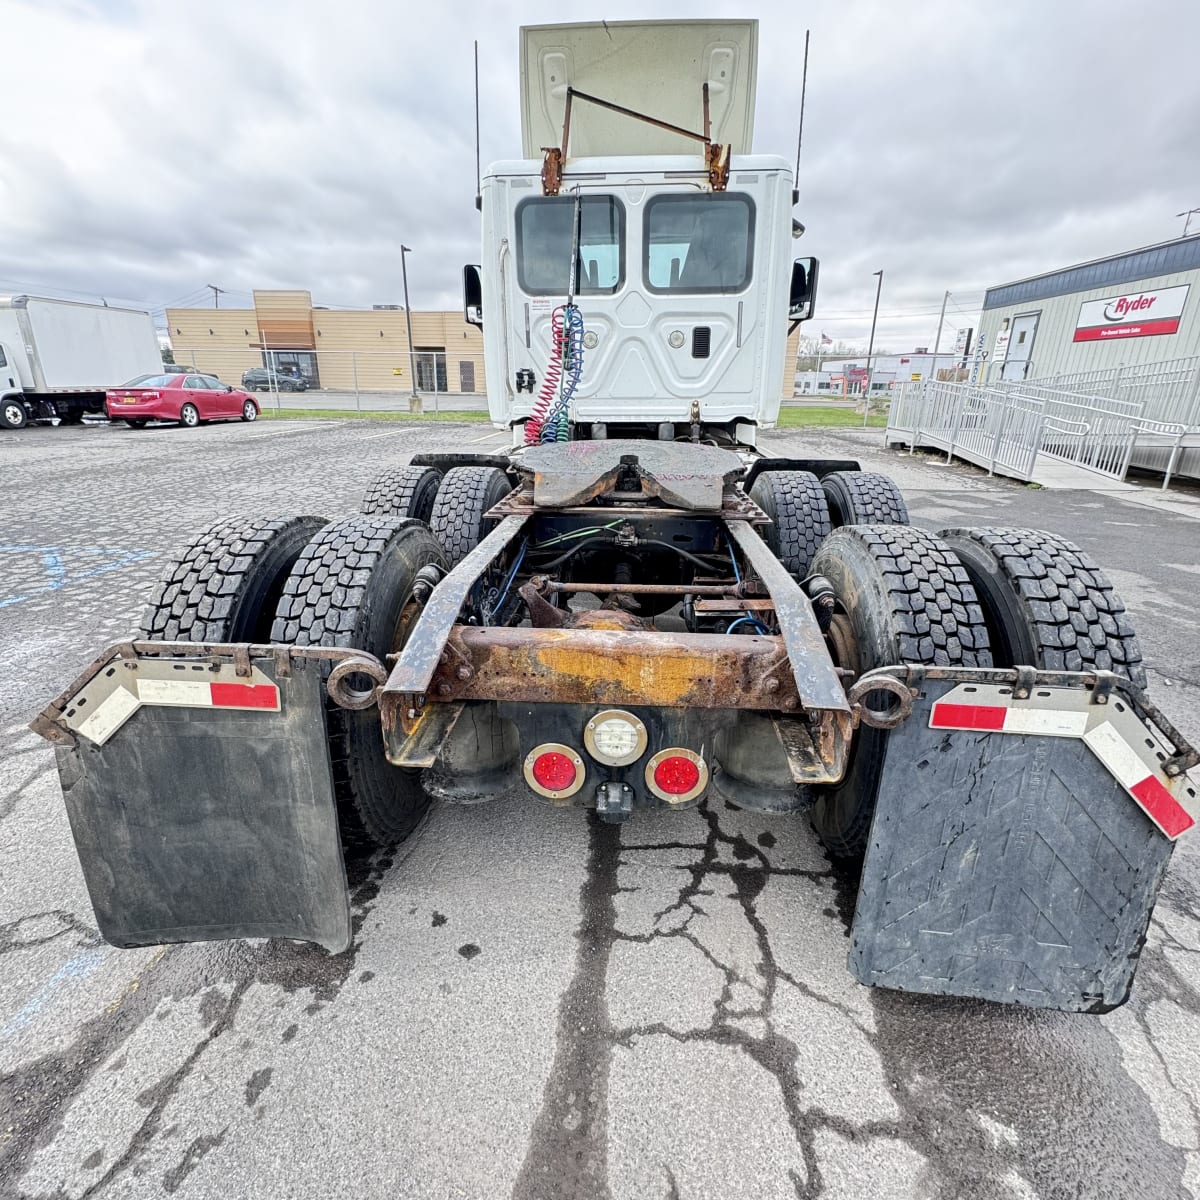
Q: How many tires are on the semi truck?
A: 8